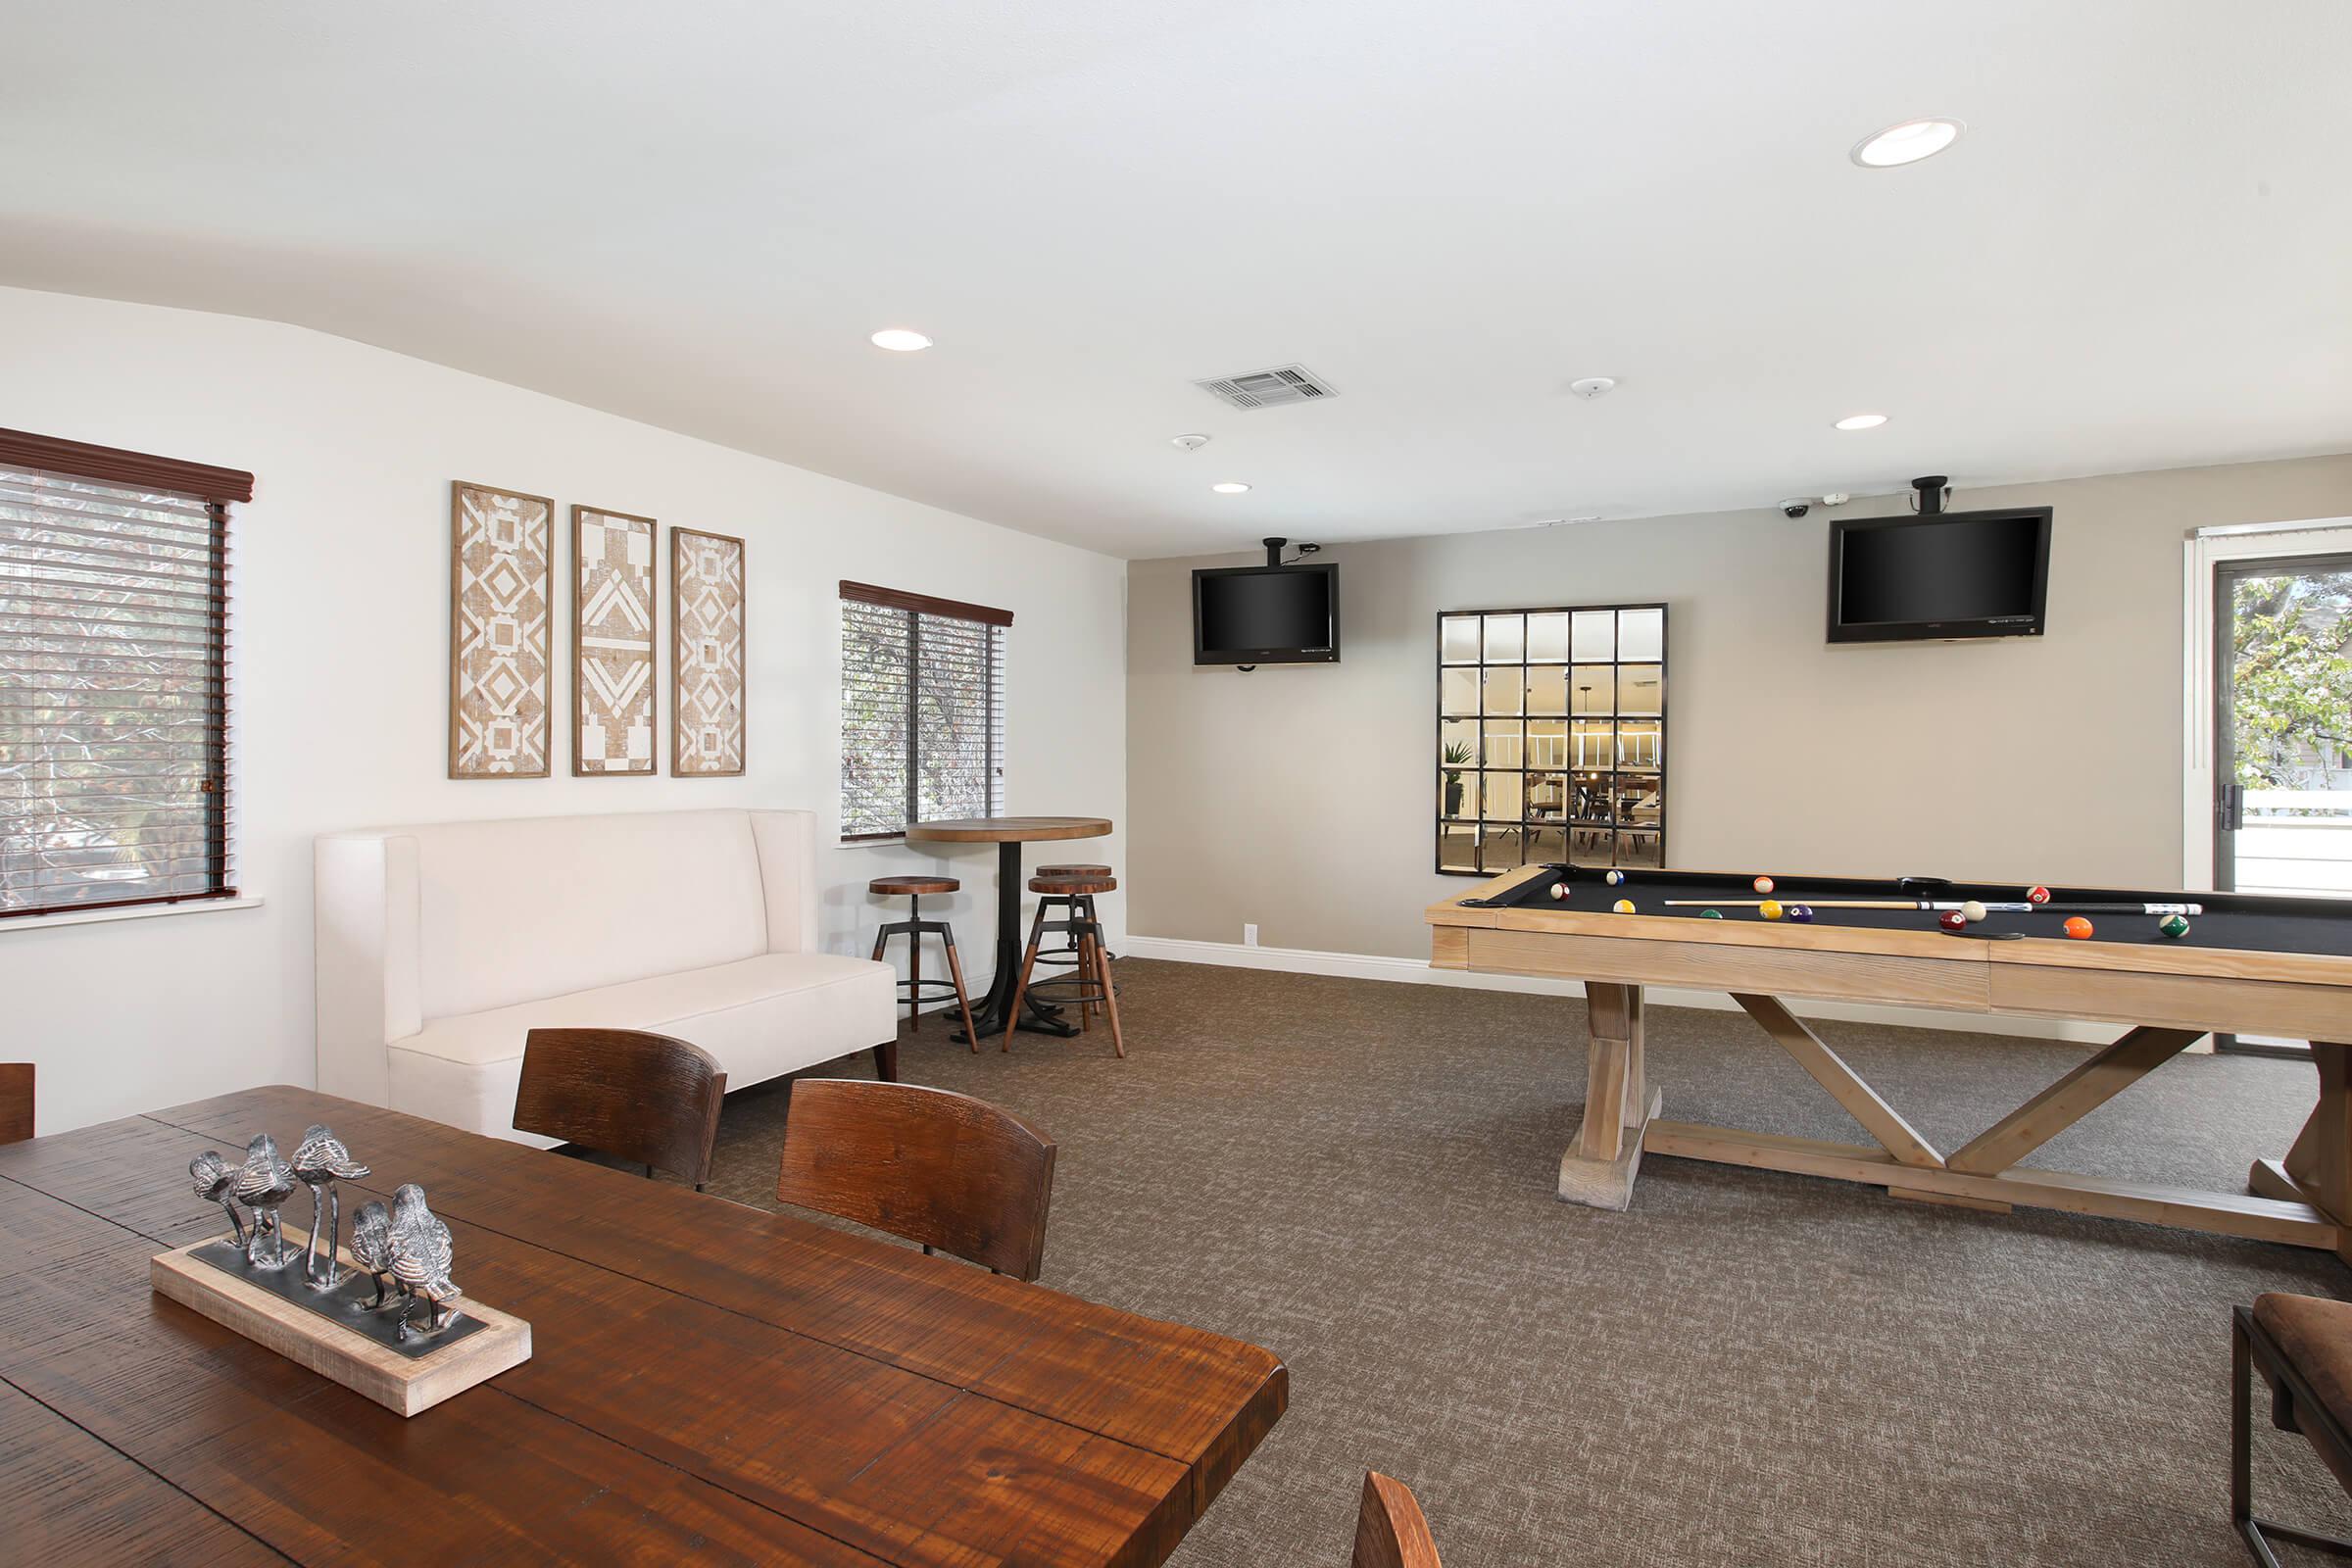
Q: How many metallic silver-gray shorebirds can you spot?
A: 5